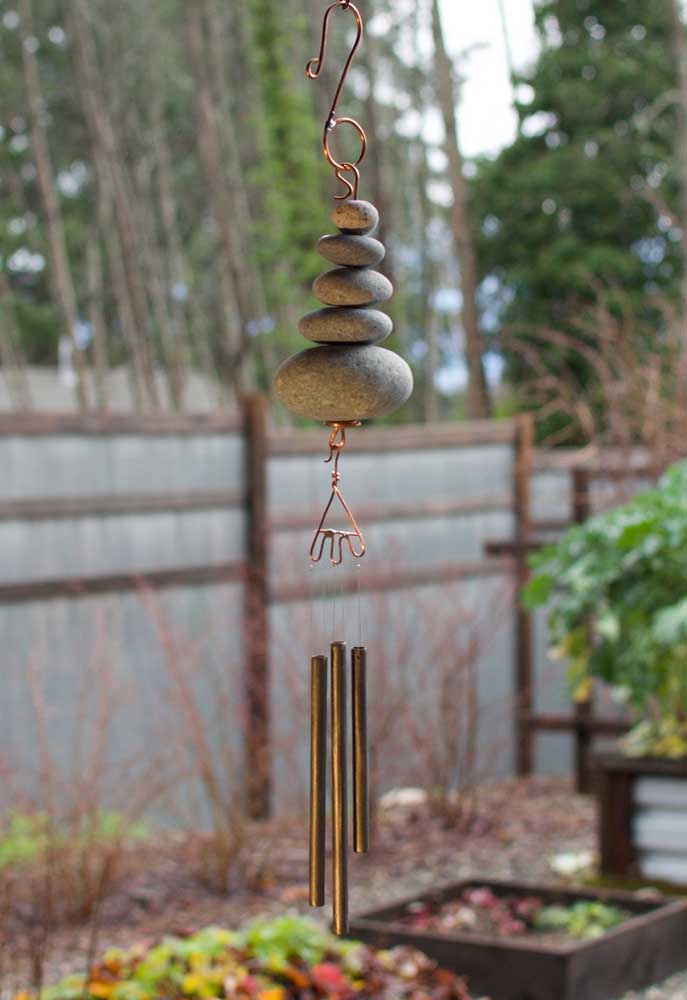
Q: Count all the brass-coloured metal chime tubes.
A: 3